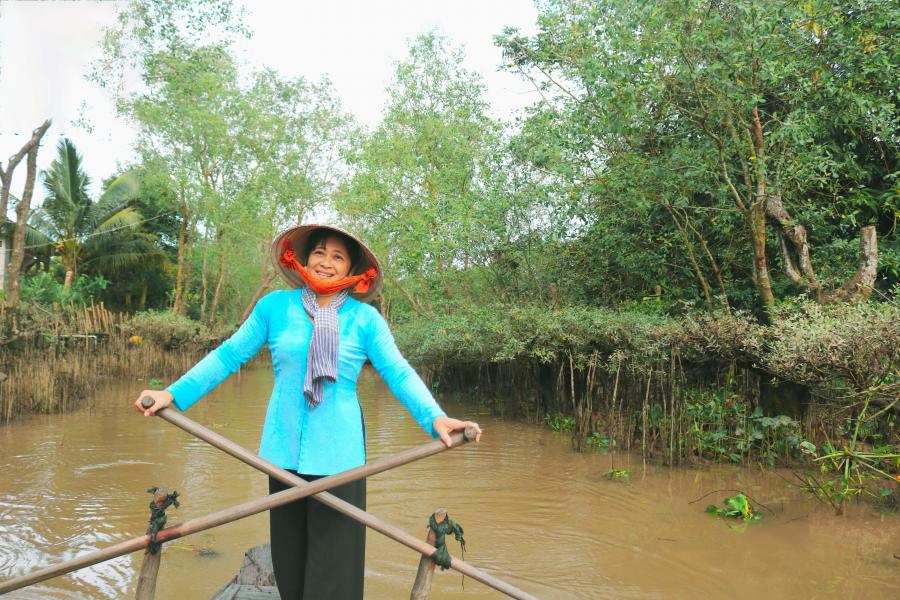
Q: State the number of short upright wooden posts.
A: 2